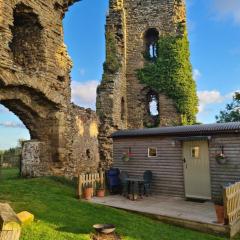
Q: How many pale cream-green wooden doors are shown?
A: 1